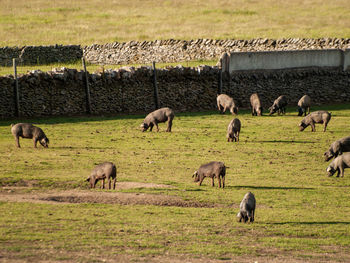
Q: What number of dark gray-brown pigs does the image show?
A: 13